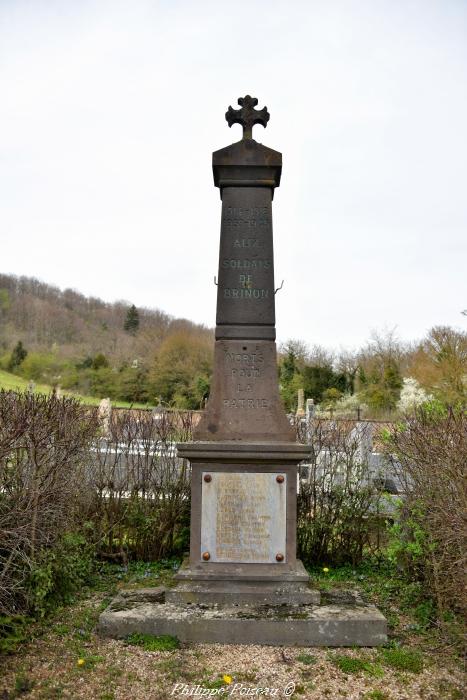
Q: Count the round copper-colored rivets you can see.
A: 4